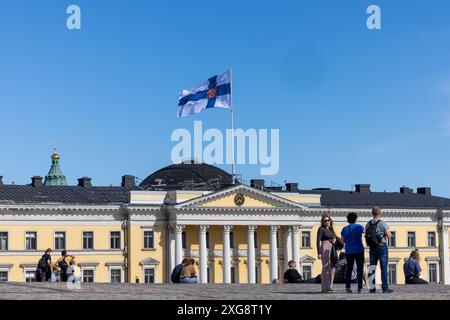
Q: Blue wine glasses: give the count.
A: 0